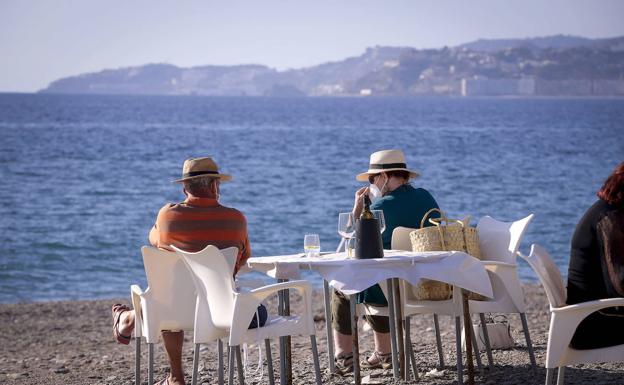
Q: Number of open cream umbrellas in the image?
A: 0